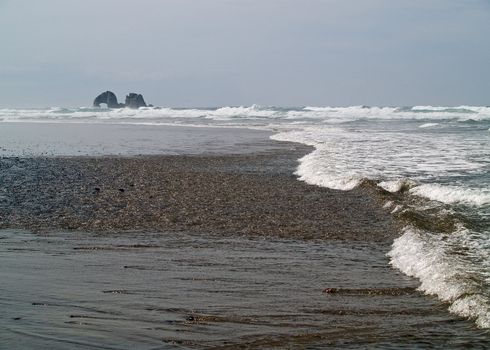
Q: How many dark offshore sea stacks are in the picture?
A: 2